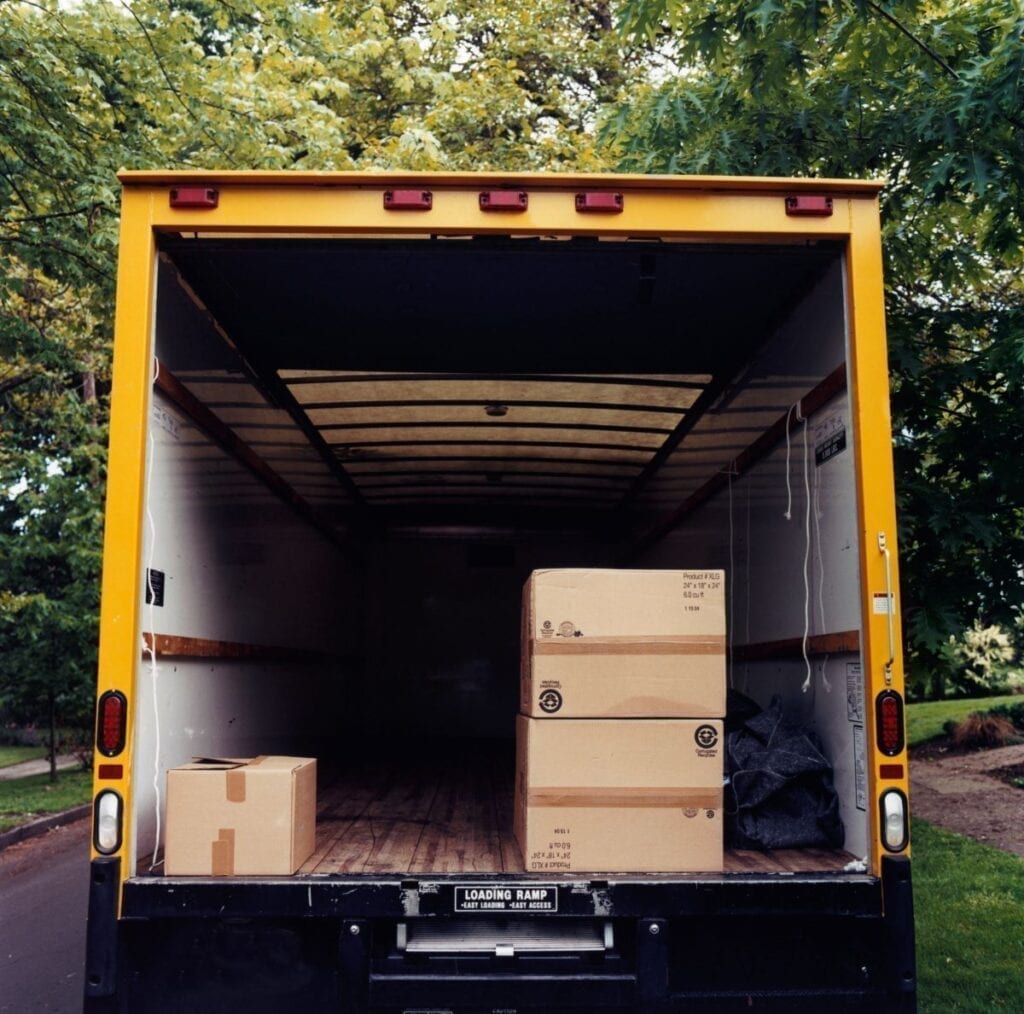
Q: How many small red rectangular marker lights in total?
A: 5